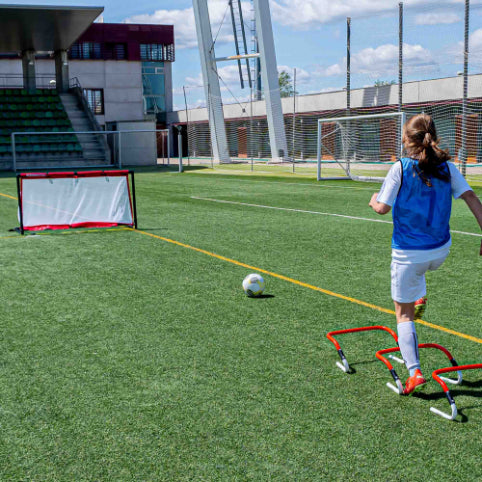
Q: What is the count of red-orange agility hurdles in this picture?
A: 3